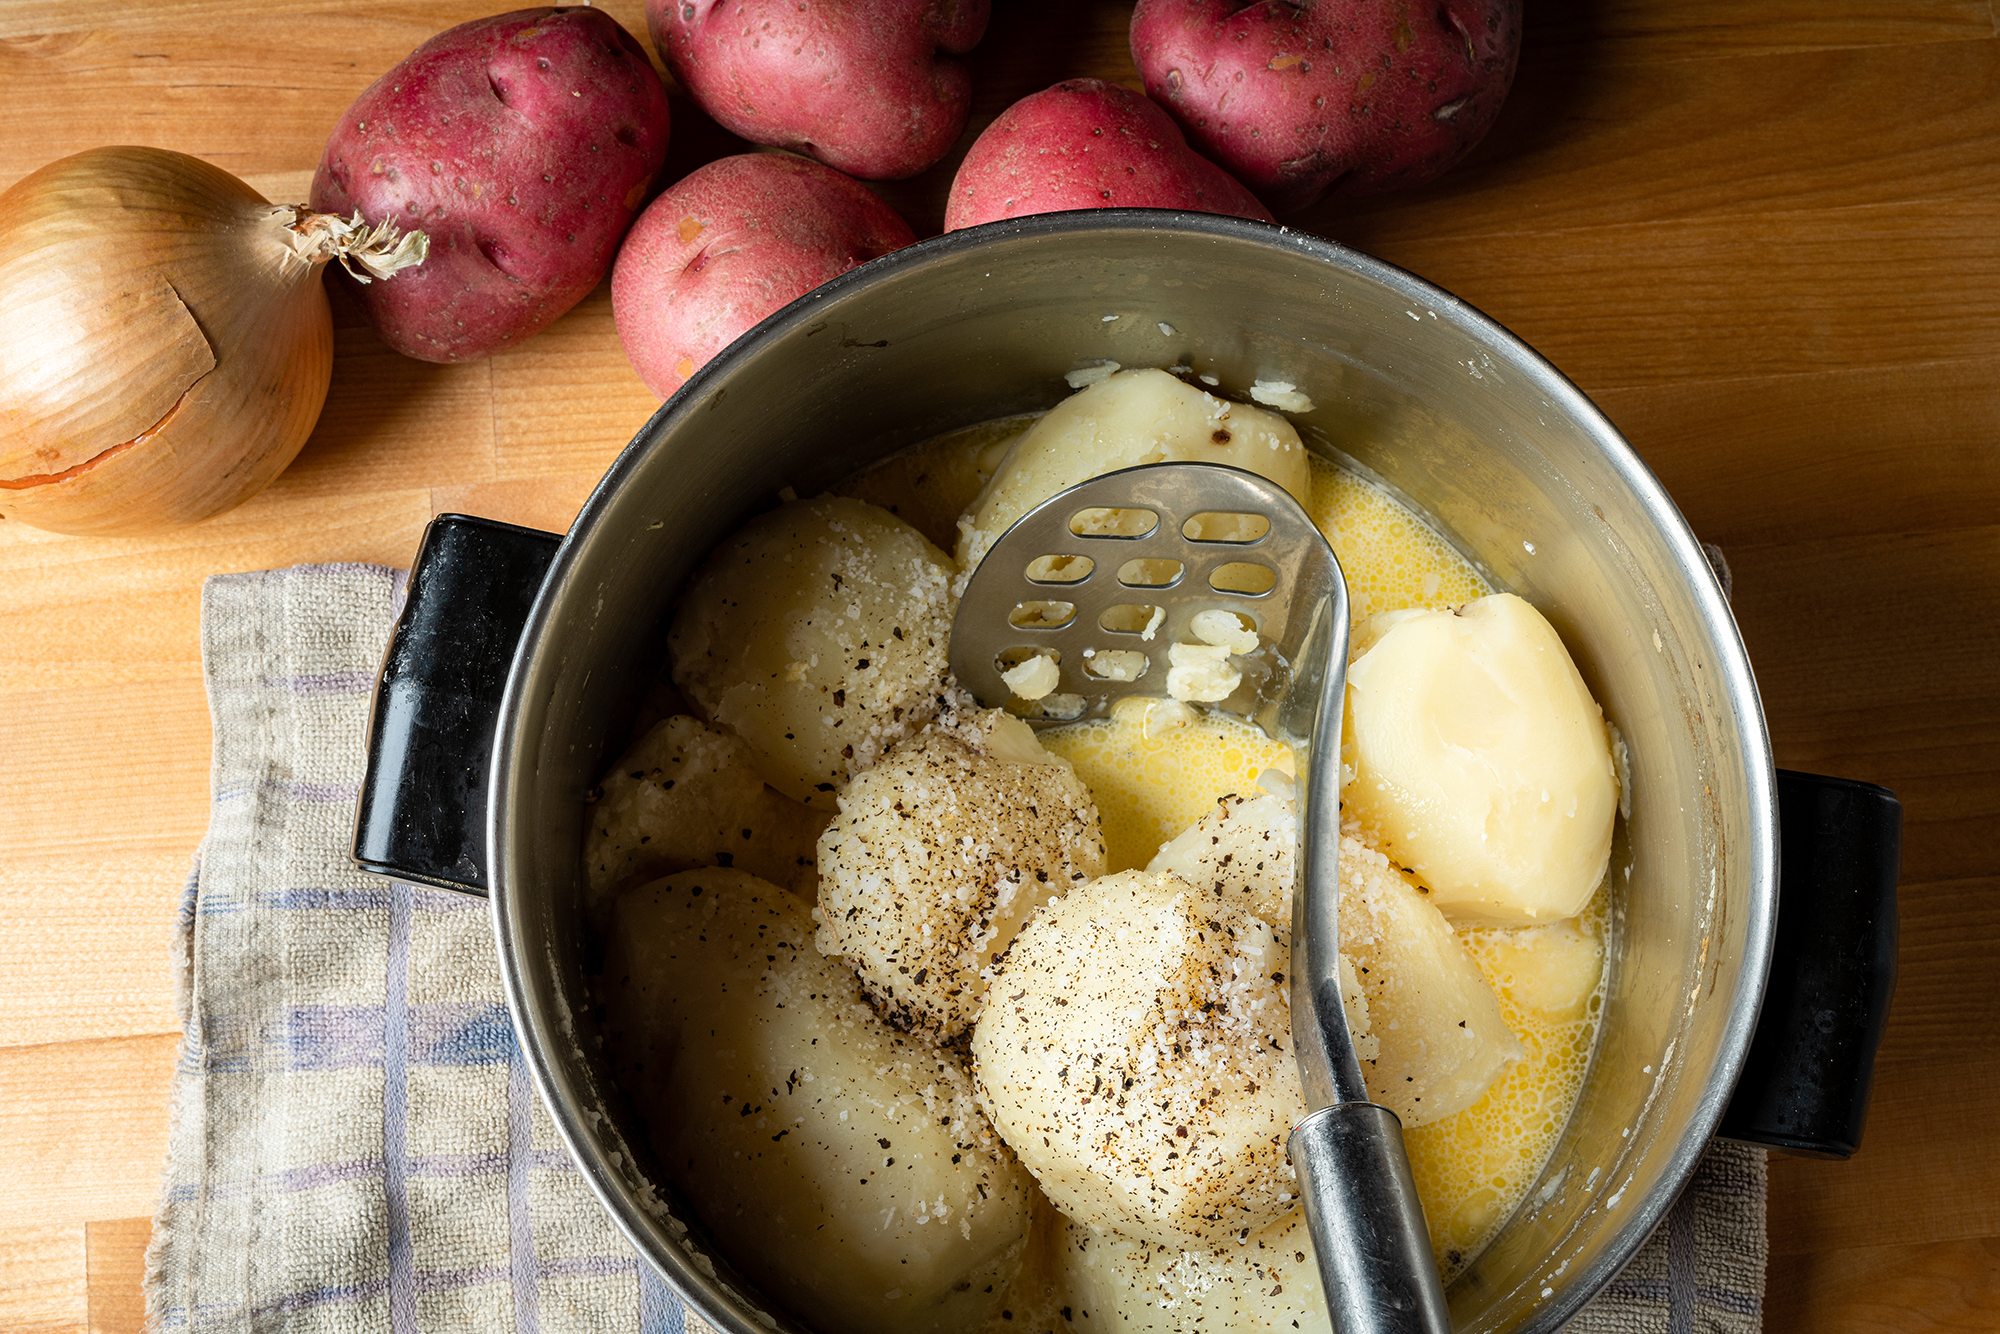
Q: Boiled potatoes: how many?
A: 9